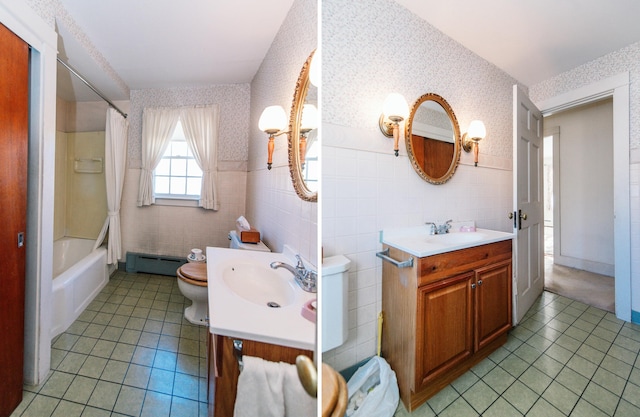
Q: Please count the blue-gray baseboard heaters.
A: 1